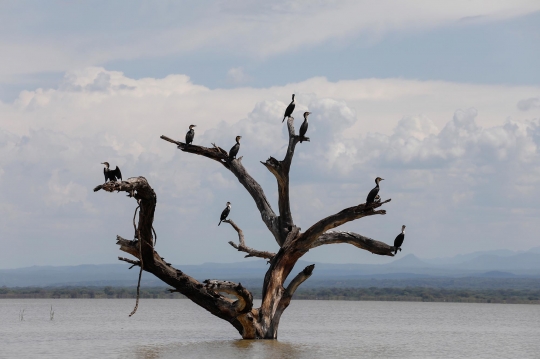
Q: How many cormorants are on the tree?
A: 8